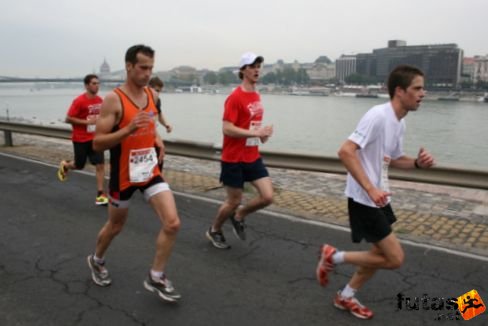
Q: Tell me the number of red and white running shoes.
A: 2